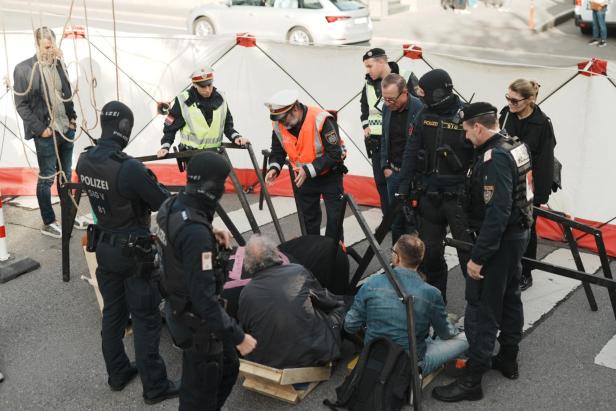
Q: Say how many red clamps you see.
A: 4